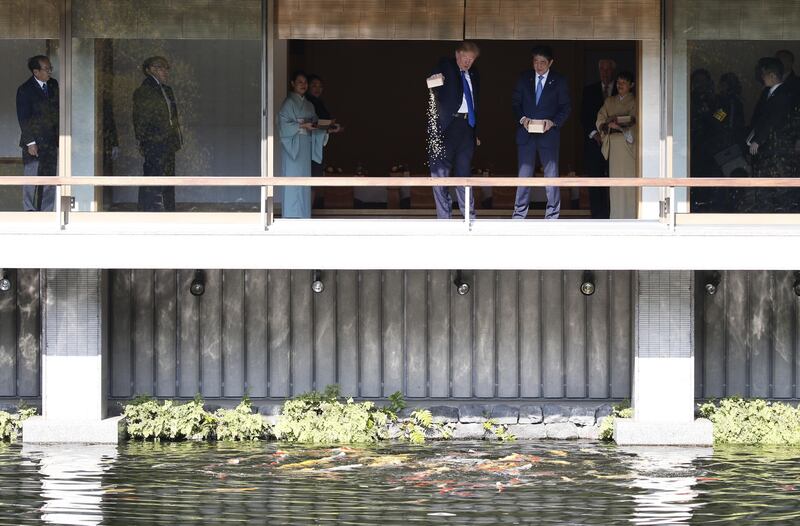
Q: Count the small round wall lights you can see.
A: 7